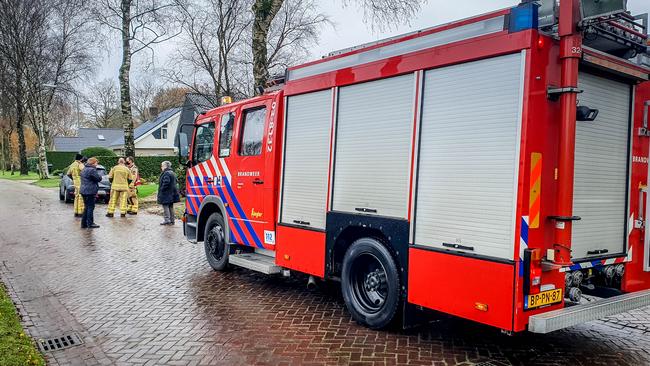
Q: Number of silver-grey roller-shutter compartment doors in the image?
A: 4